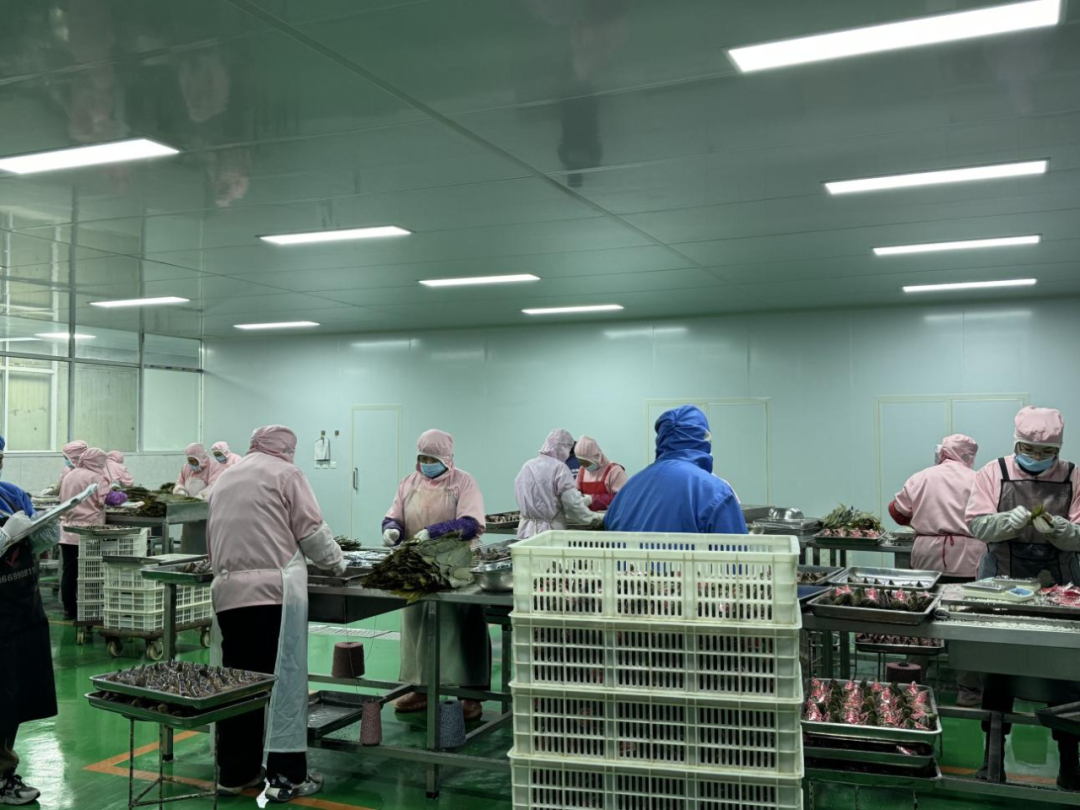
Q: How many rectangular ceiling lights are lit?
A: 10